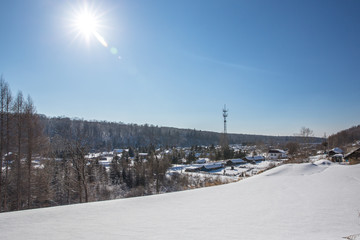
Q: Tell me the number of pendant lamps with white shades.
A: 0